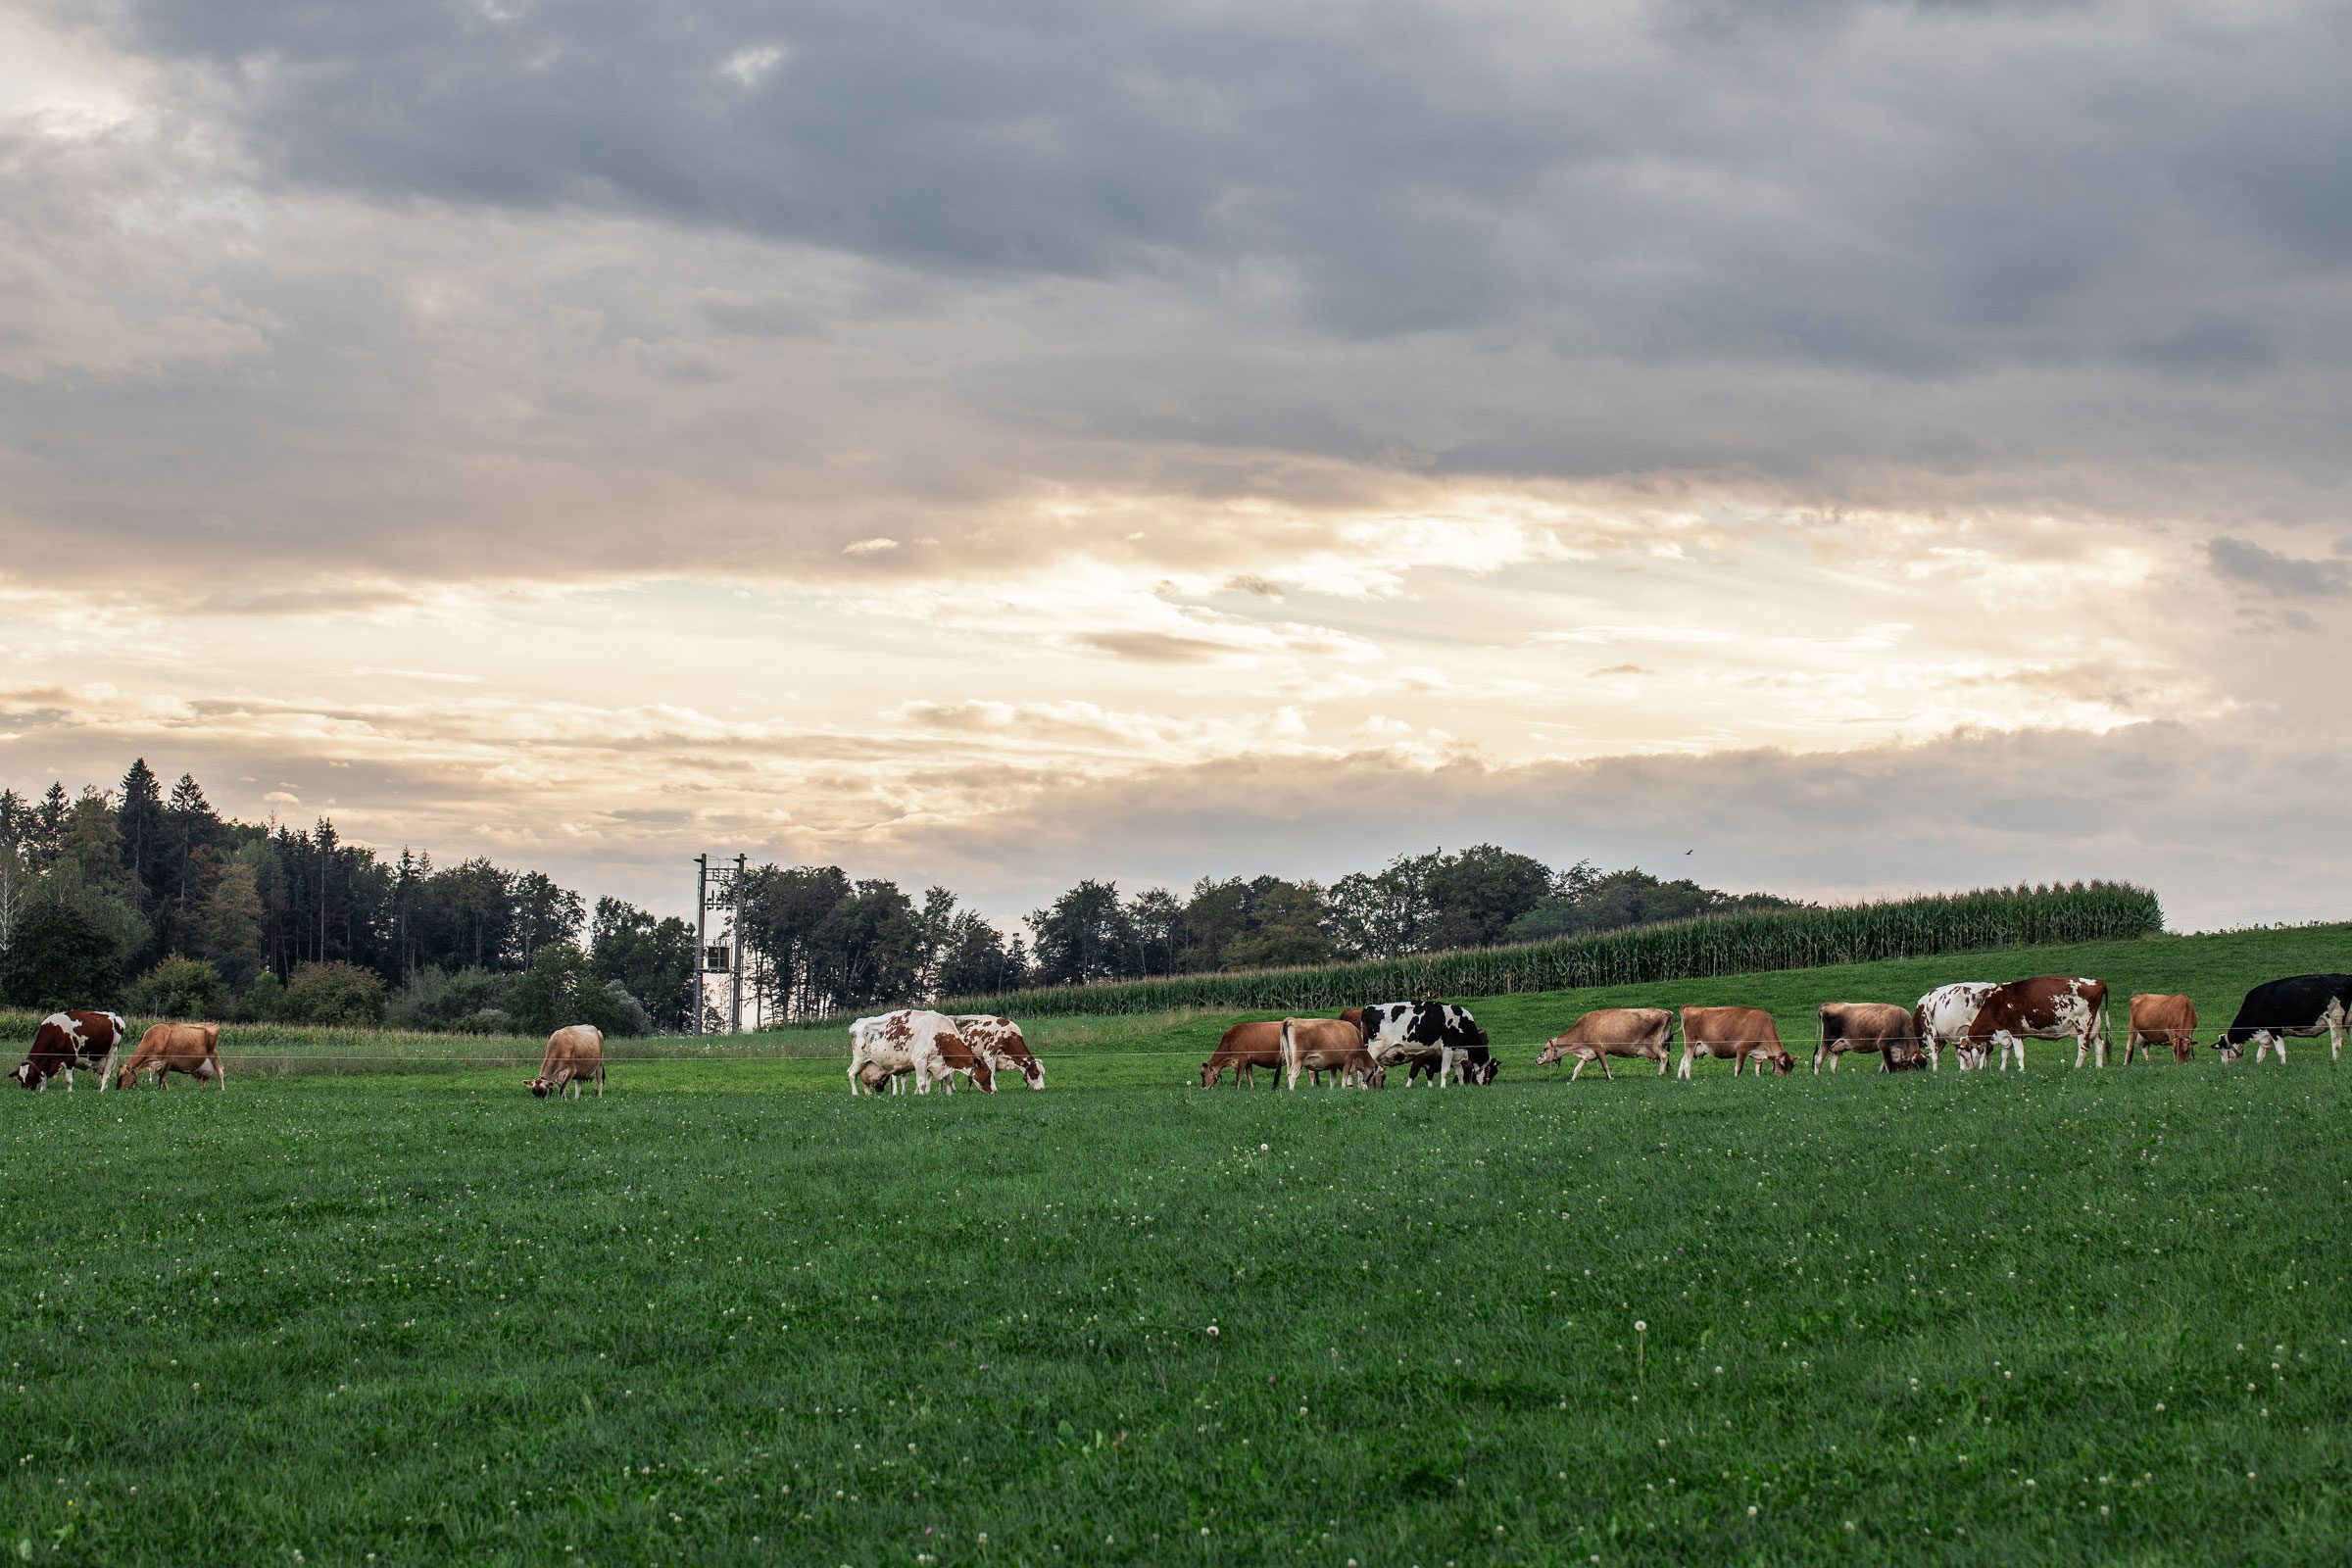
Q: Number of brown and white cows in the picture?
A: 5